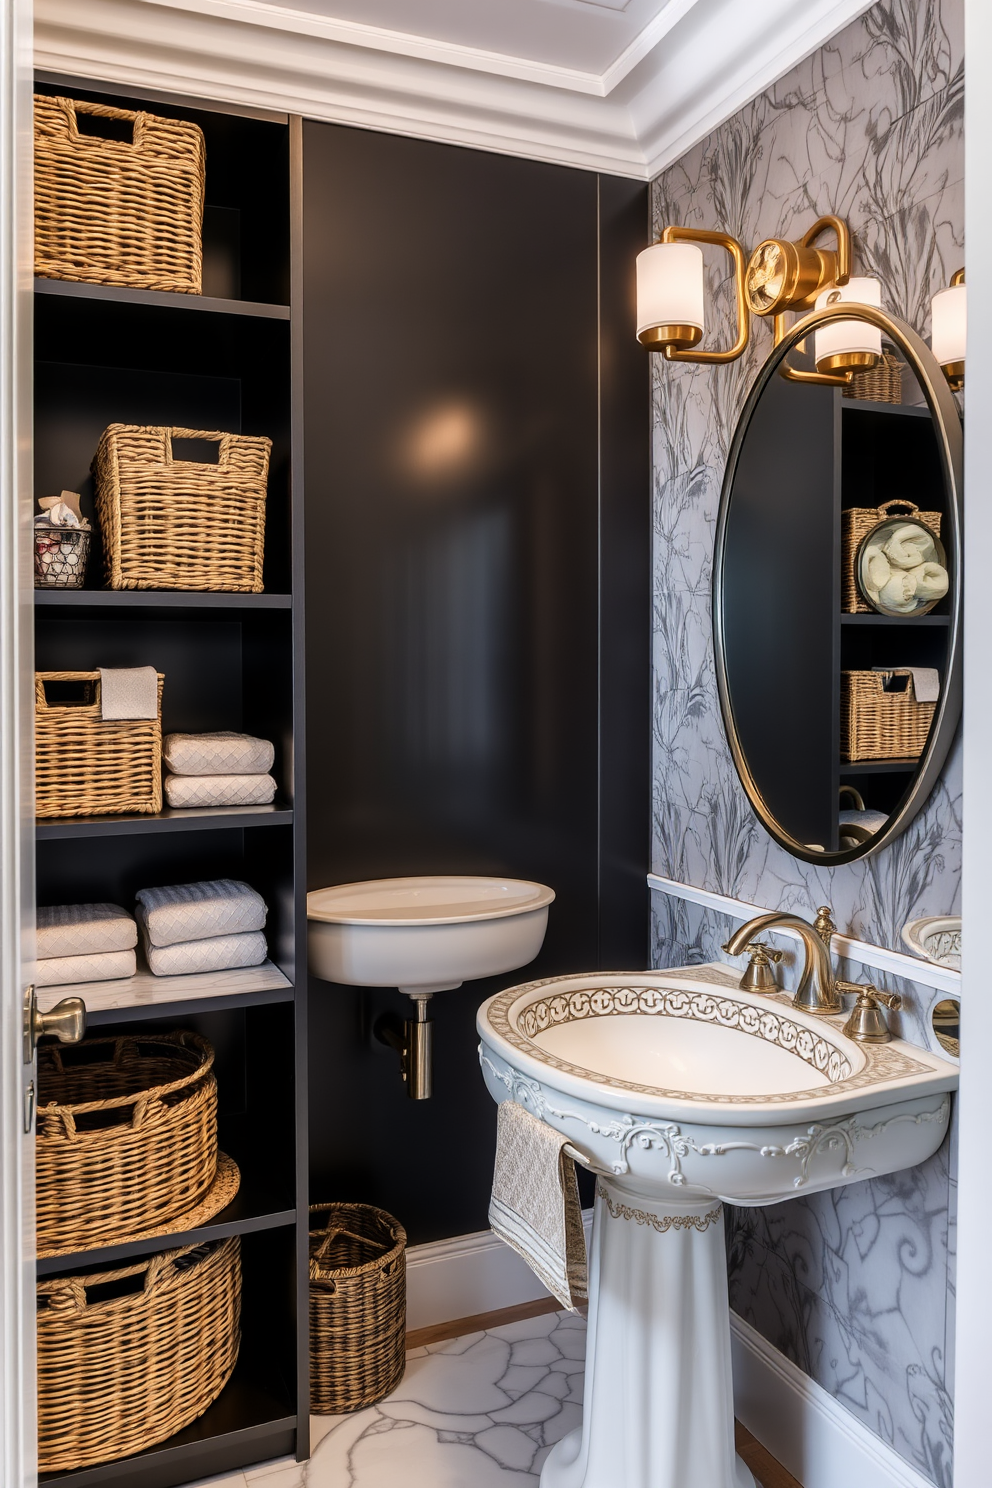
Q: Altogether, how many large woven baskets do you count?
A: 6